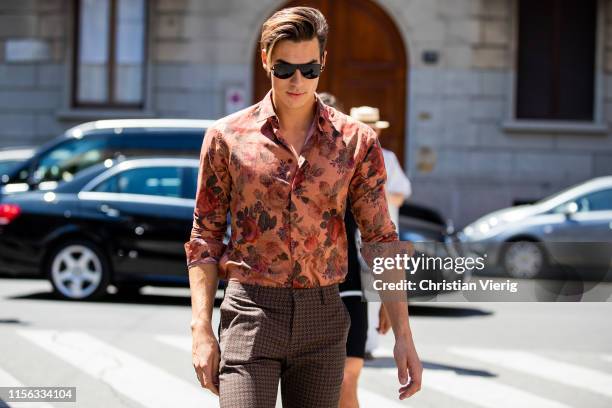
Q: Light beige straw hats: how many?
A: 1